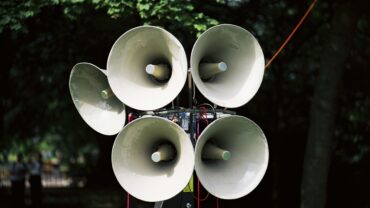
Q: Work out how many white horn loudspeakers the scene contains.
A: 5